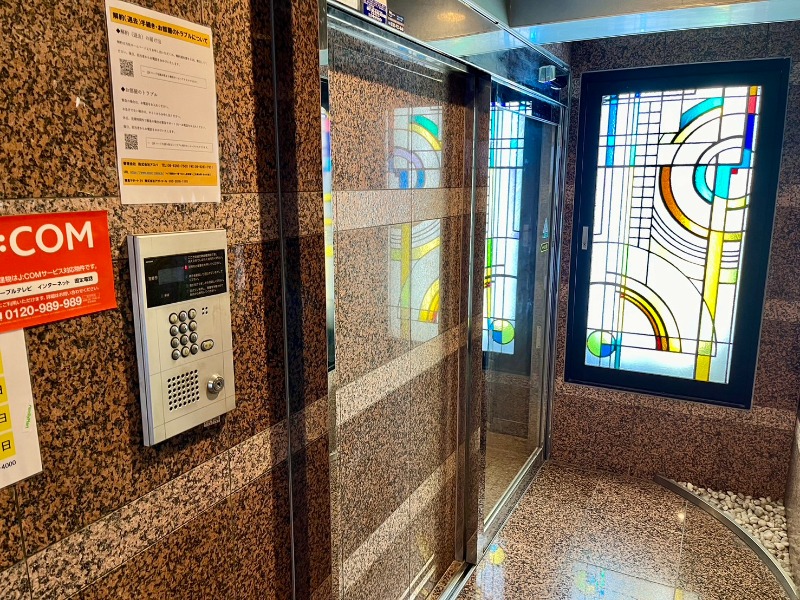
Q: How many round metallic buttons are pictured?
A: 12